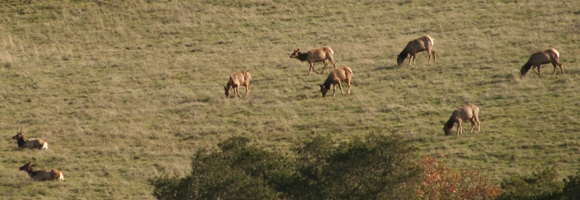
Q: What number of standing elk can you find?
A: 6